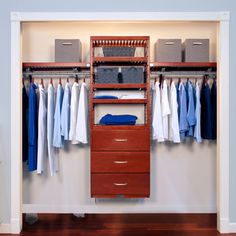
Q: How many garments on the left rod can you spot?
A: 8